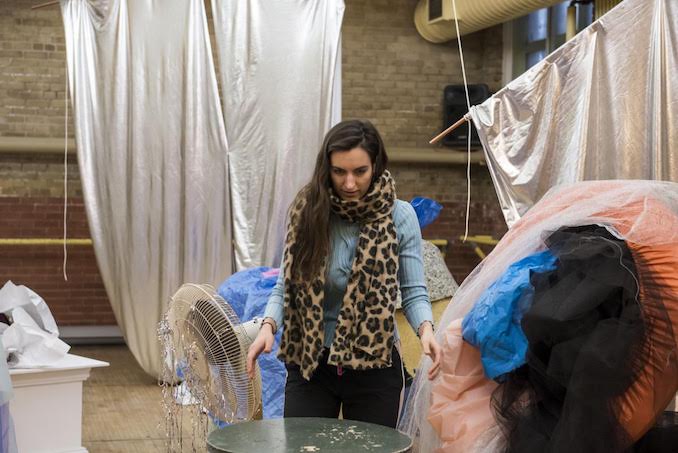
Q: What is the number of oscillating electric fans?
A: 1